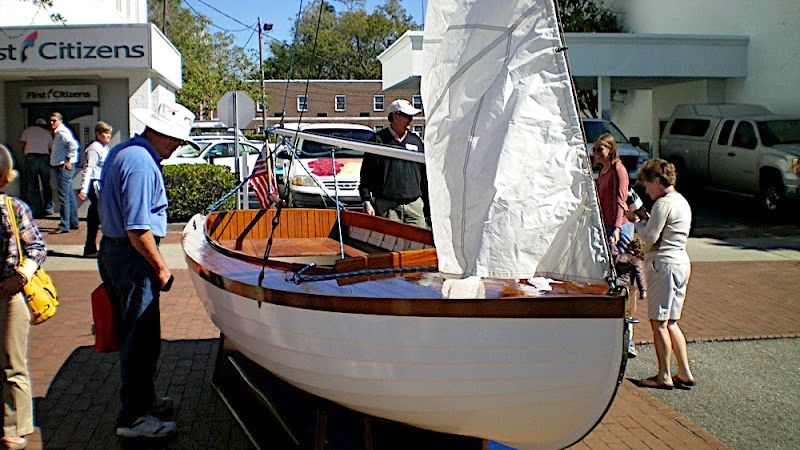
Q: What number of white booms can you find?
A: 1